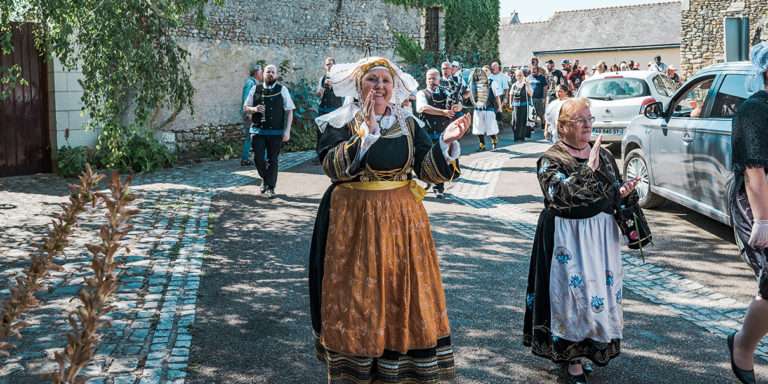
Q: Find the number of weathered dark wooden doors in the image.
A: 1